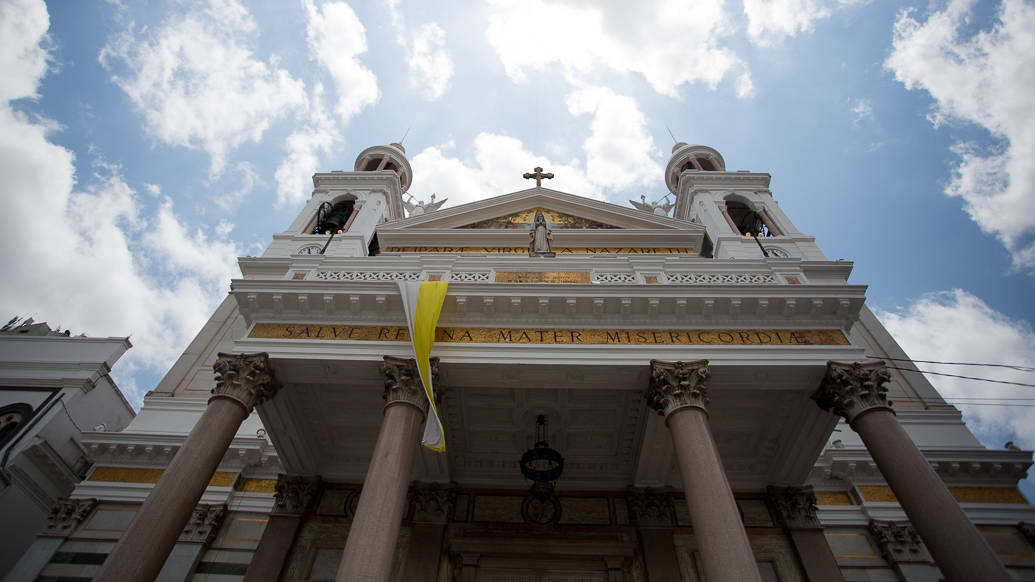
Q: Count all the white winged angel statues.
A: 2